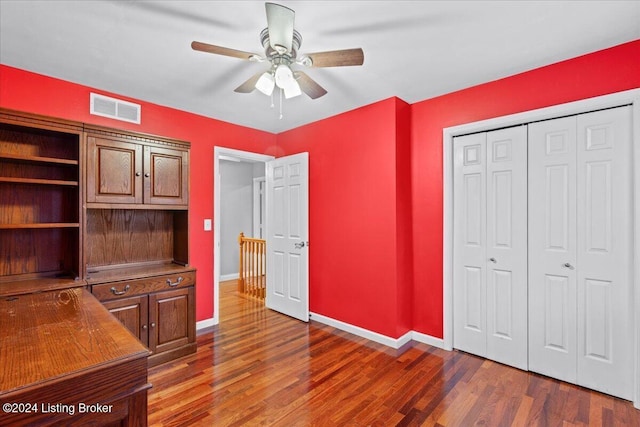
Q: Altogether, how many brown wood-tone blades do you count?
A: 4